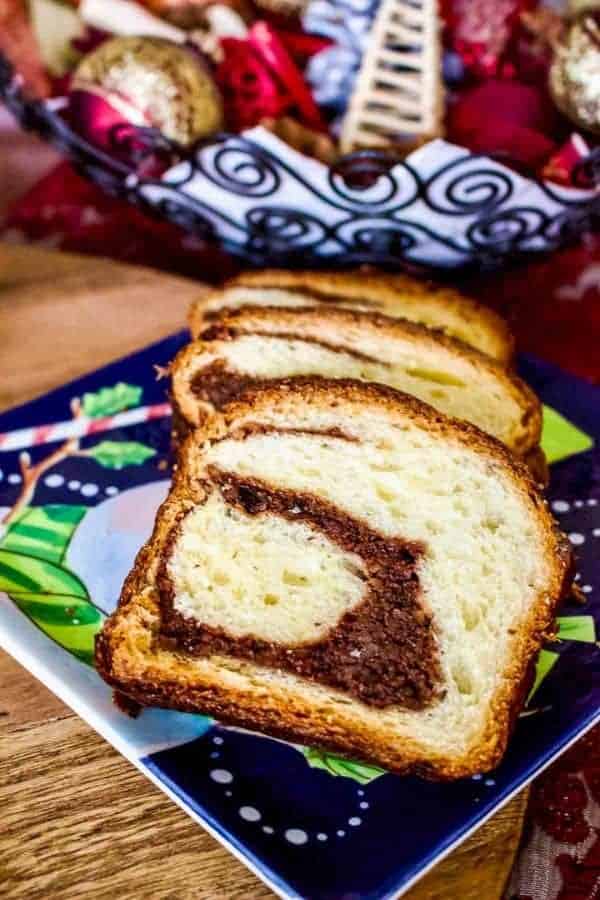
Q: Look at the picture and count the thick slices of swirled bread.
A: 3